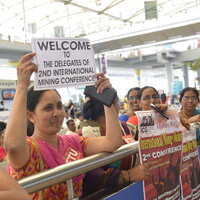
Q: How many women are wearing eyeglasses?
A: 3